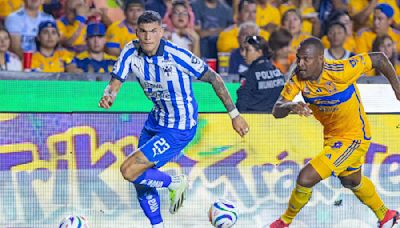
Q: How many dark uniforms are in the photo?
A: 1